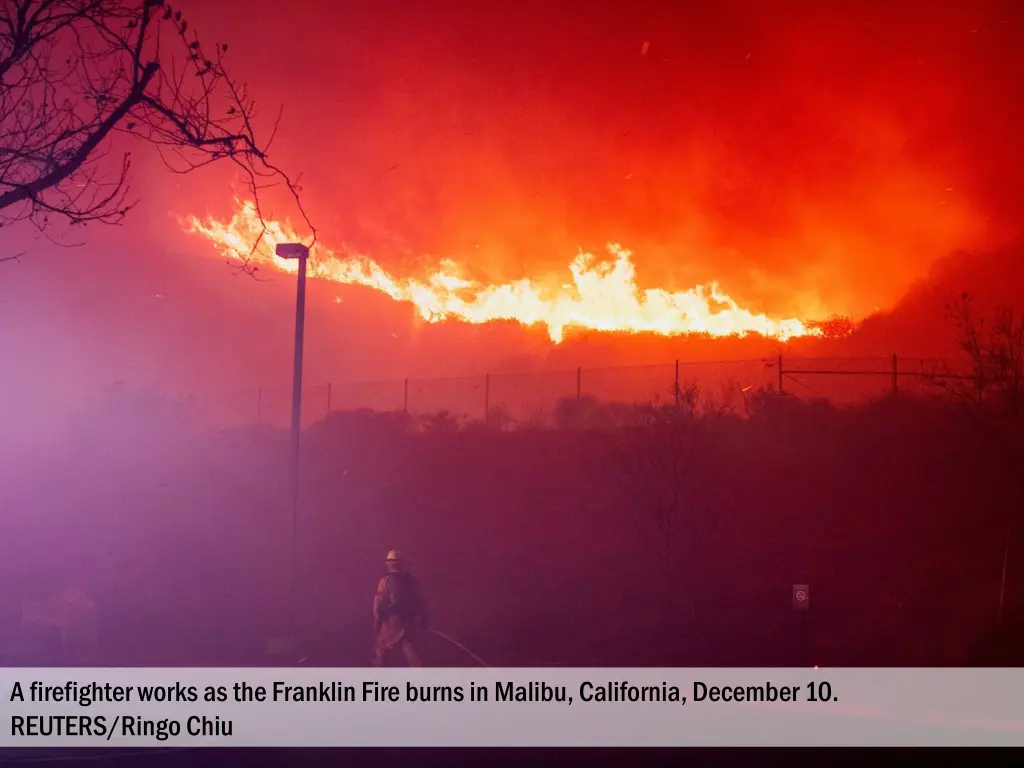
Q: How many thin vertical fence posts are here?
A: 8